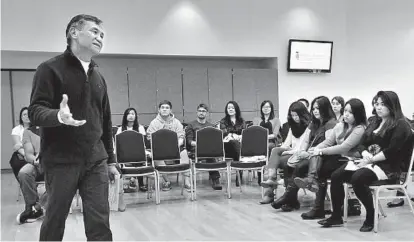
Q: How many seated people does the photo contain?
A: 14